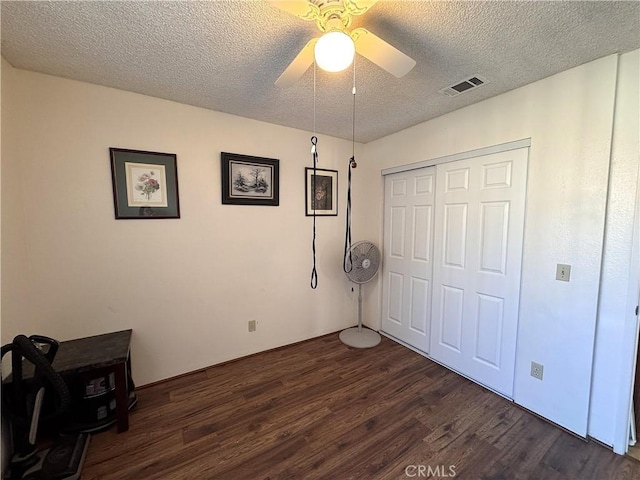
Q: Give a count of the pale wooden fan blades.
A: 4